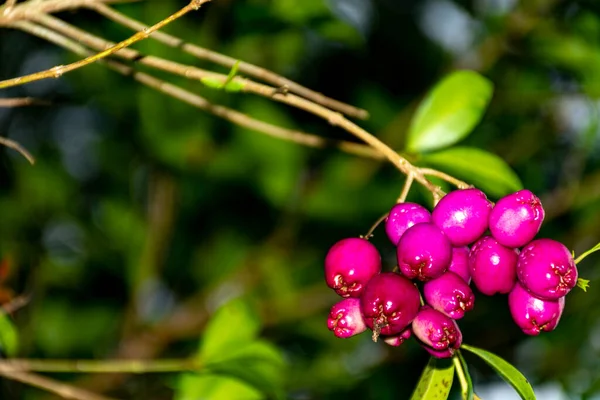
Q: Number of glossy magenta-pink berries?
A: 15